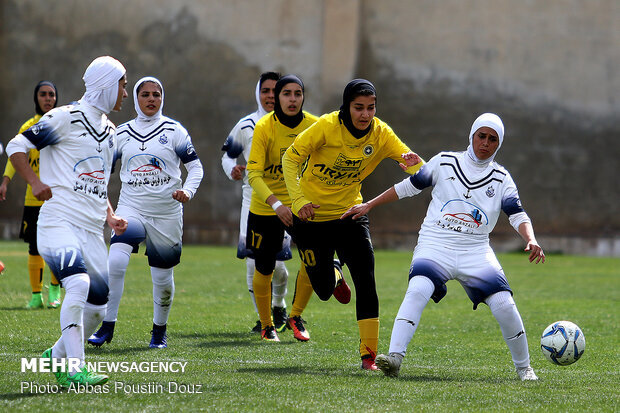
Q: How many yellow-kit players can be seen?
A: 3